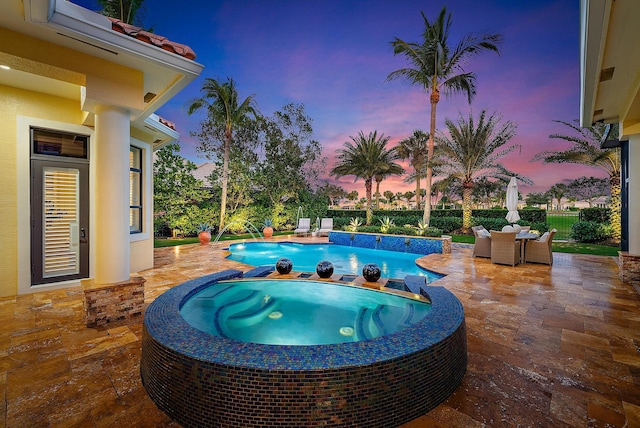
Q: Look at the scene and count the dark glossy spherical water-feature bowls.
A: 3